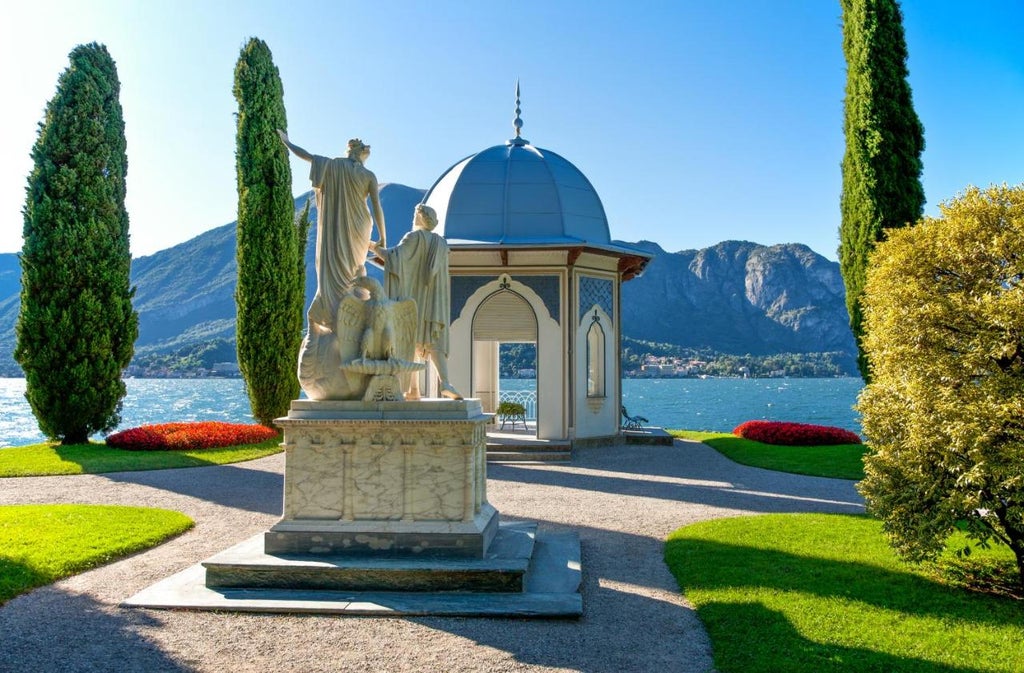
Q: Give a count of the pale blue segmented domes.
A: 1